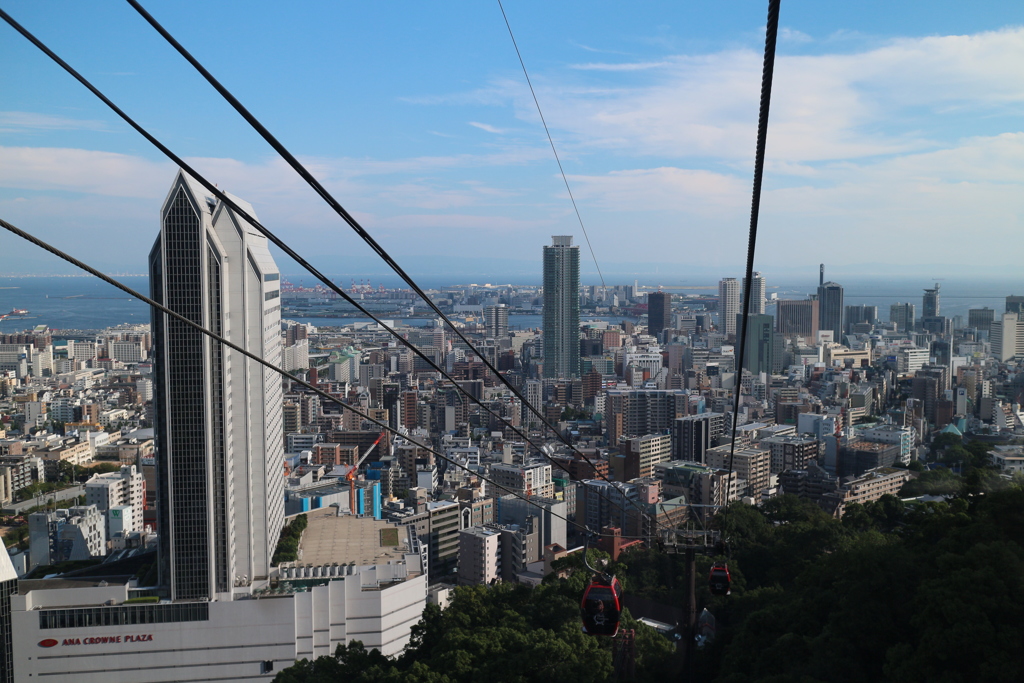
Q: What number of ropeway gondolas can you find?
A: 2